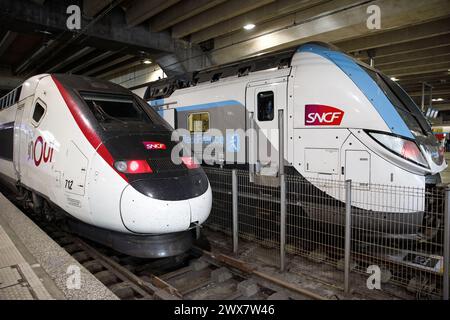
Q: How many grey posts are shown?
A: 4